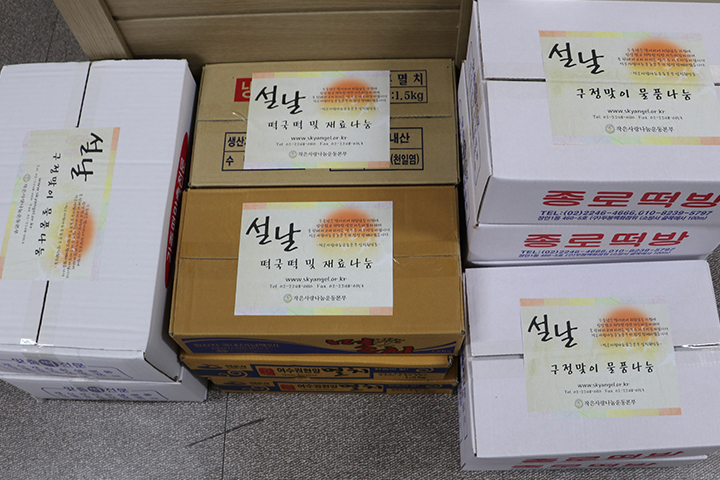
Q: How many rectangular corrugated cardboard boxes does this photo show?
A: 10